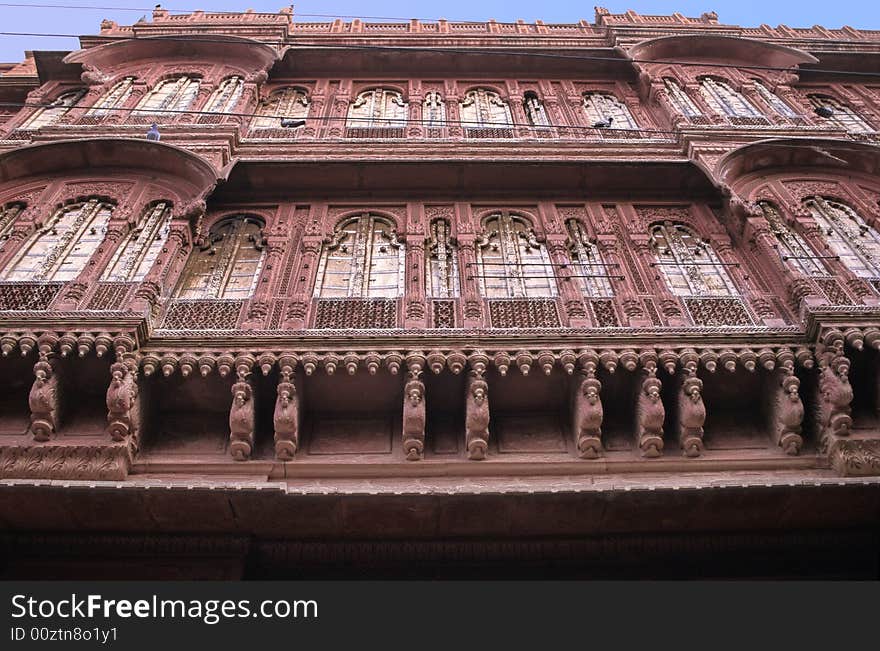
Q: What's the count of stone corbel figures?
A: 11